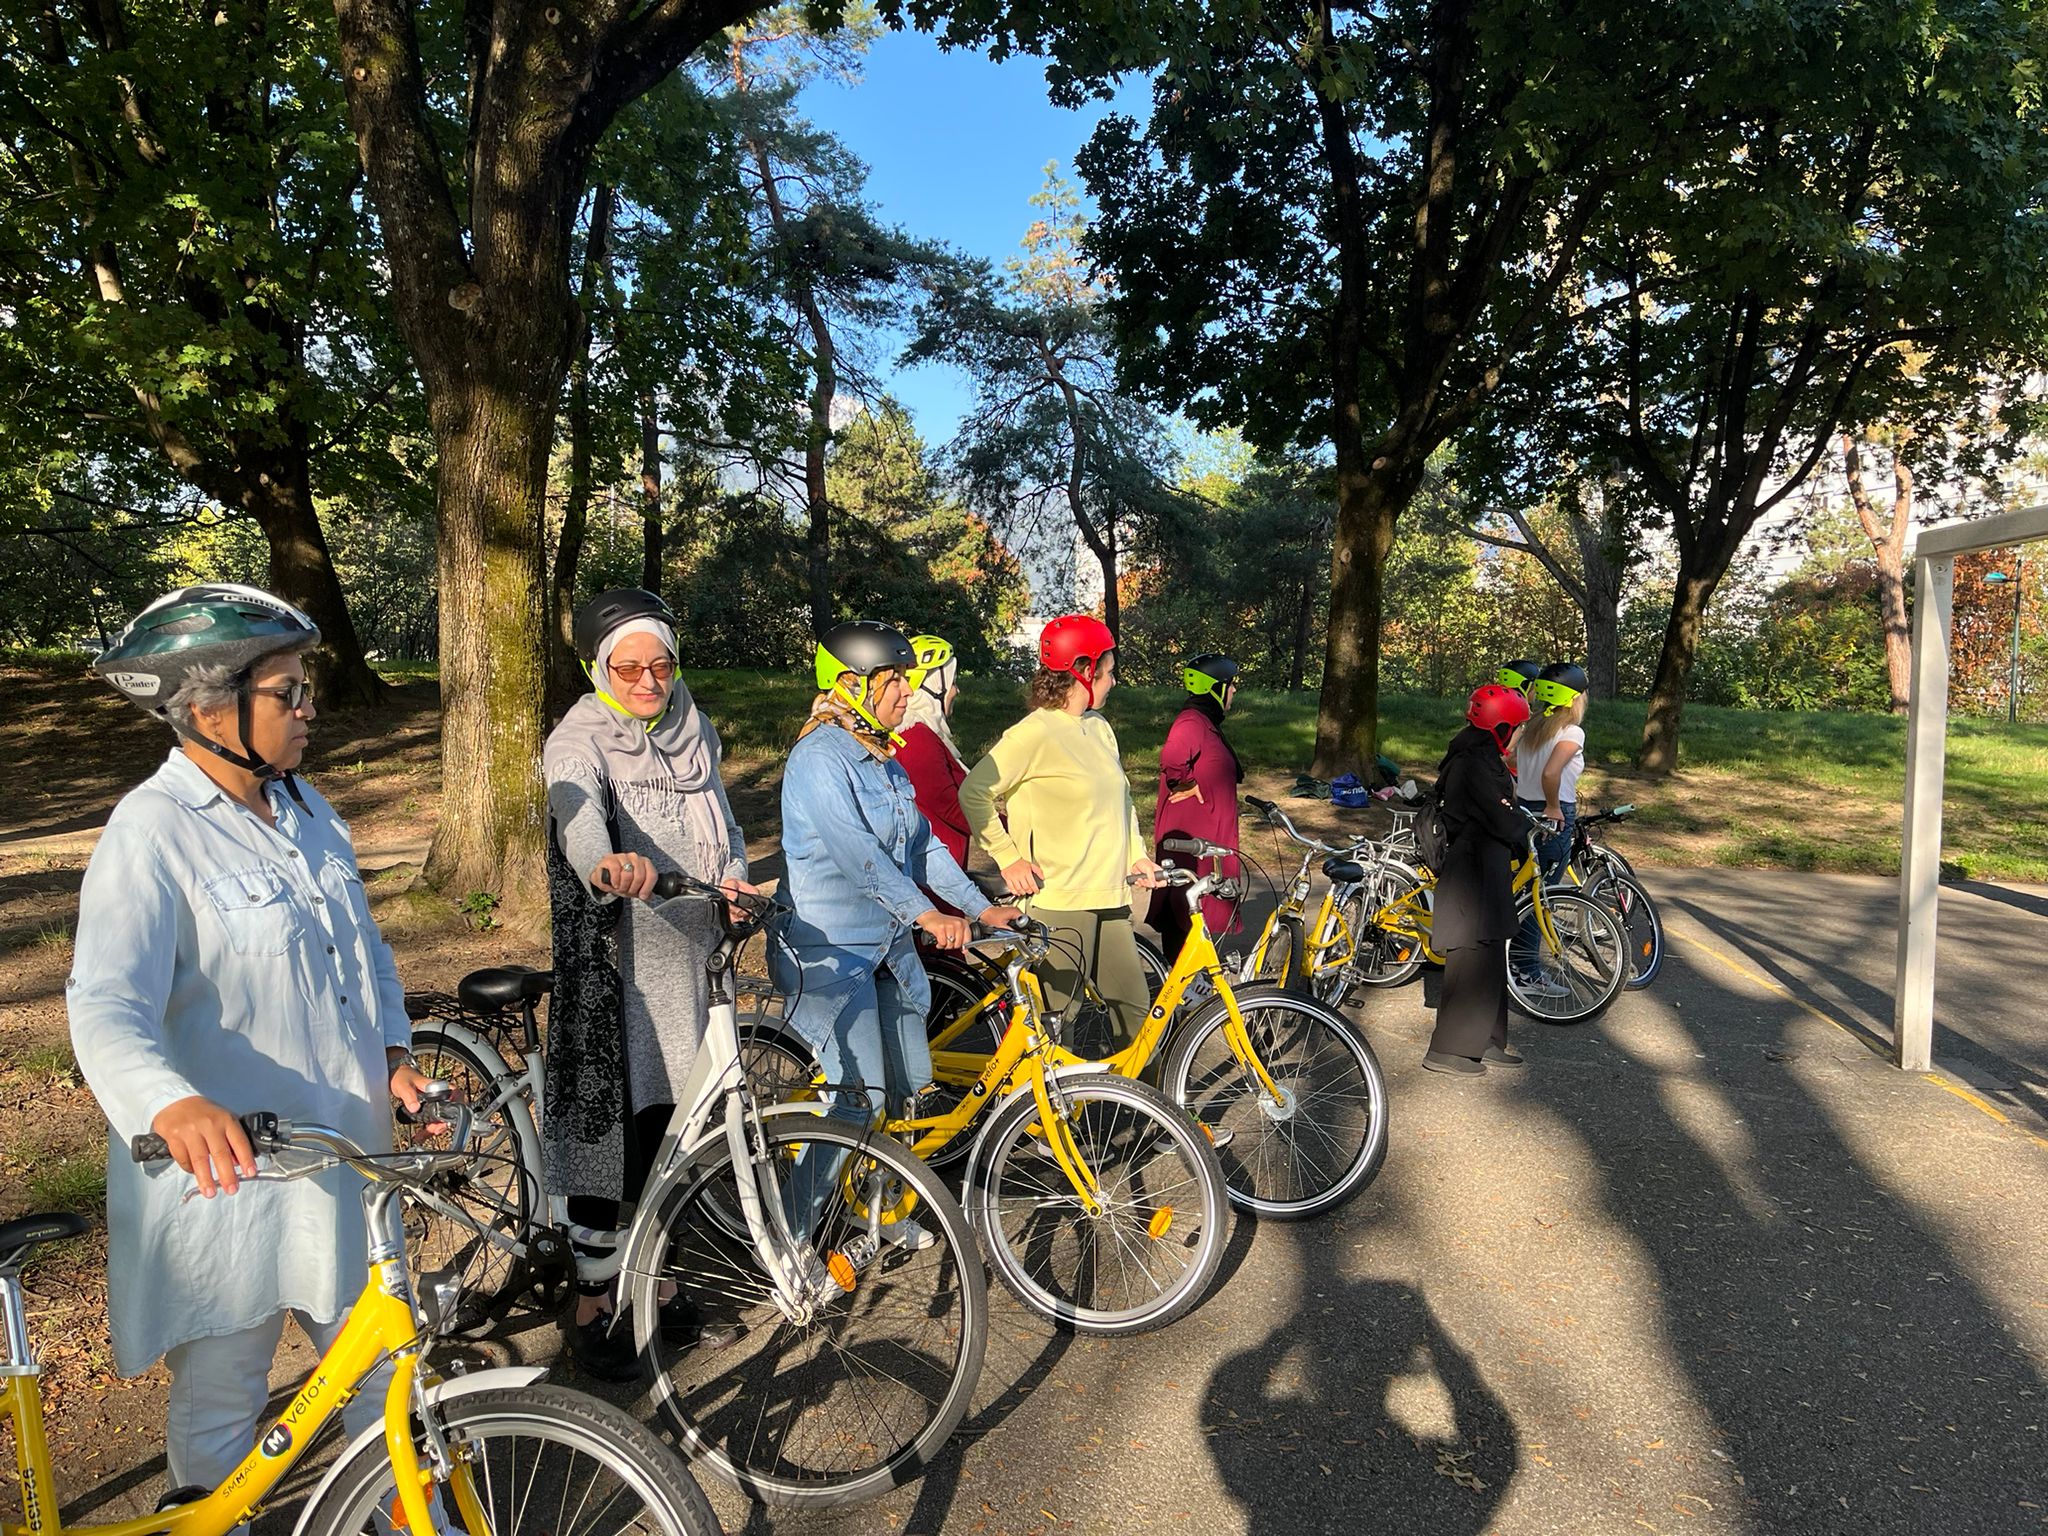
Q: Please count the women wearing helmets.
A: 9